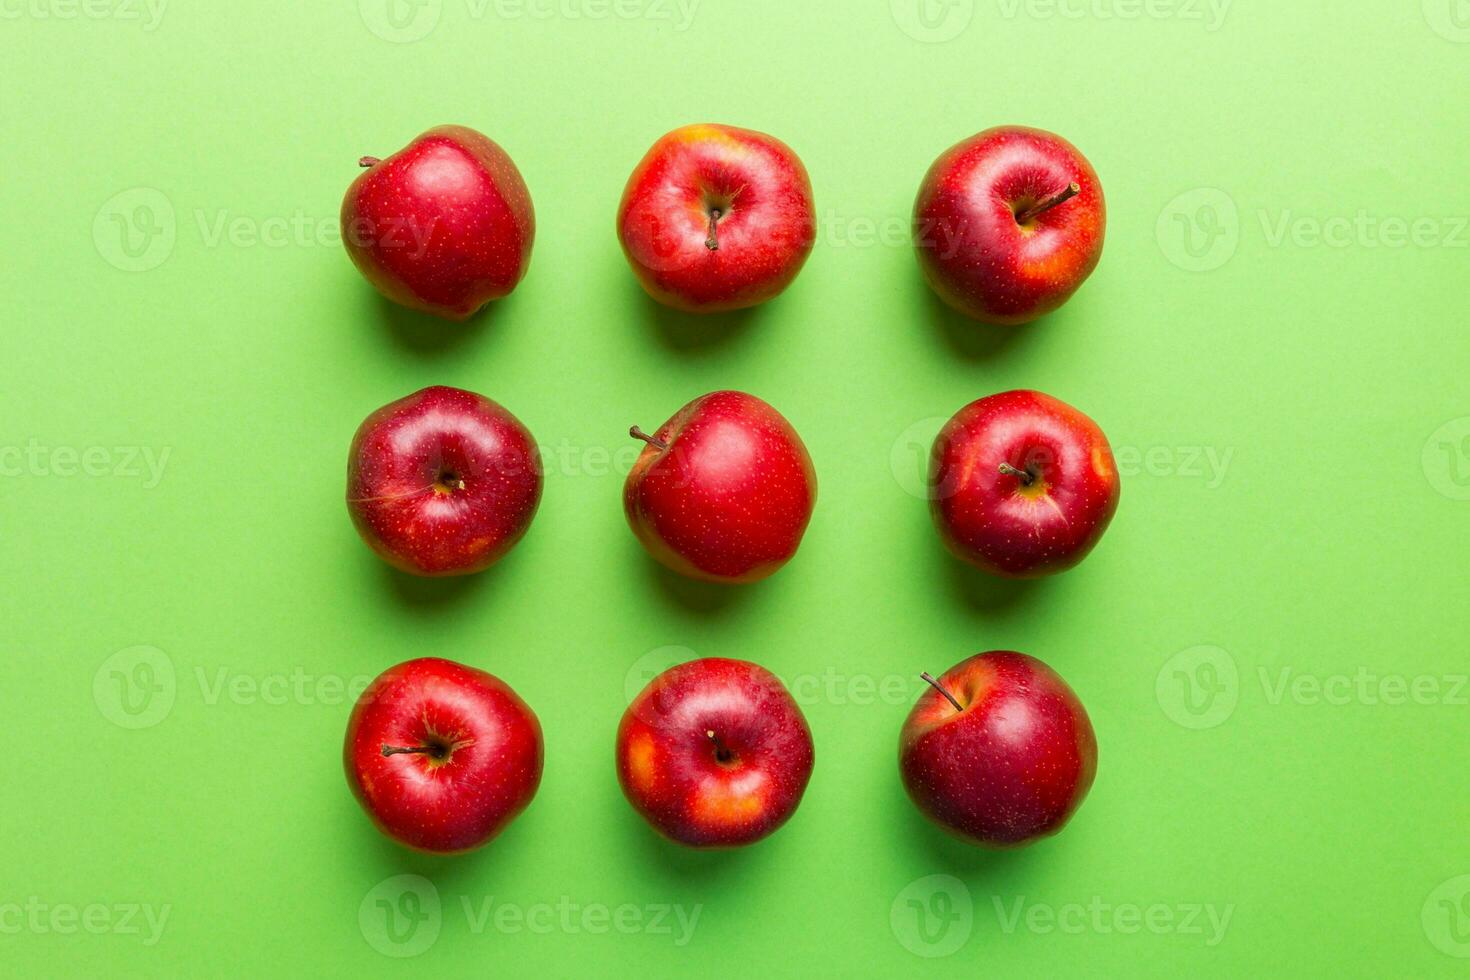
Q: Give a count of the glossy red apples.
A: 9